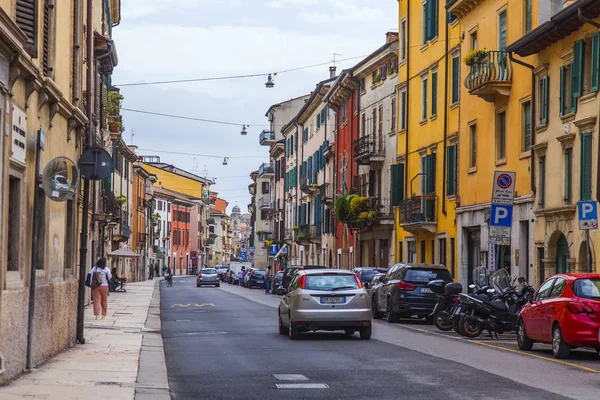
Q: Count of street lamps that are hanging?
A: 3